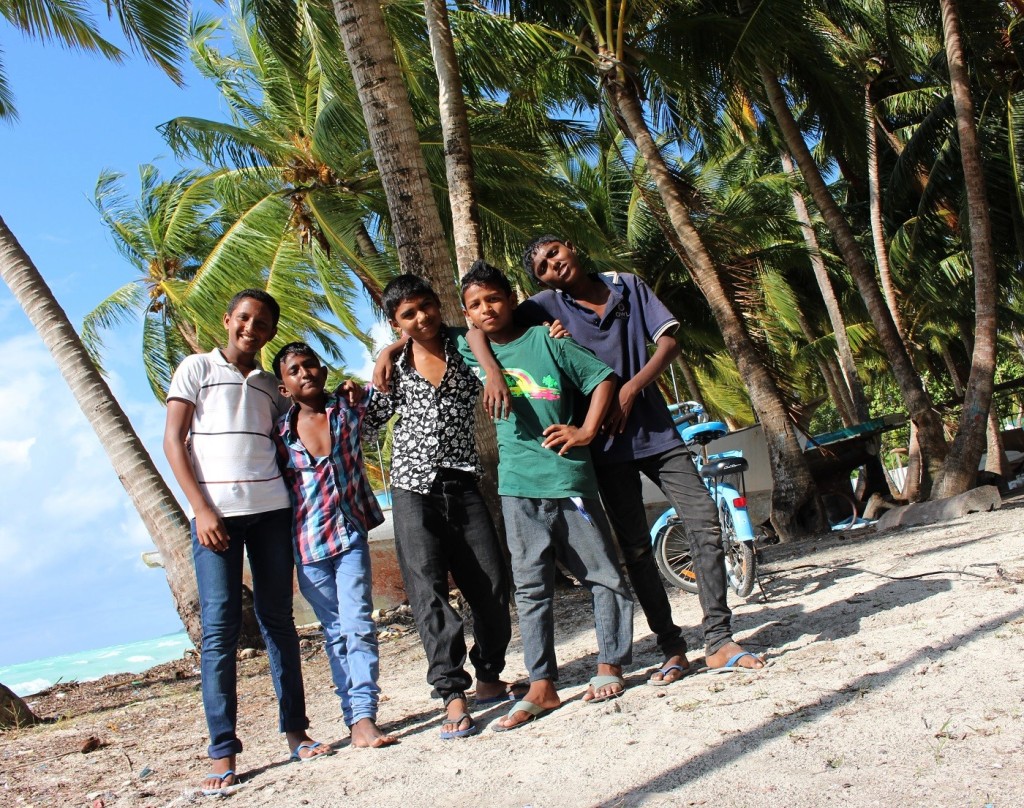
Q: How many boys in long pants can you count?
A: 5